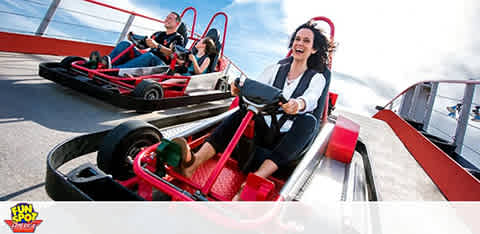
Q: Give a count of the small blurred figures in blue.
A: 2